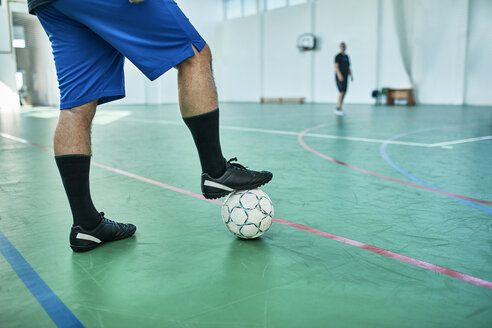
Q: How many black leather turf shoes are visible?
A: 2